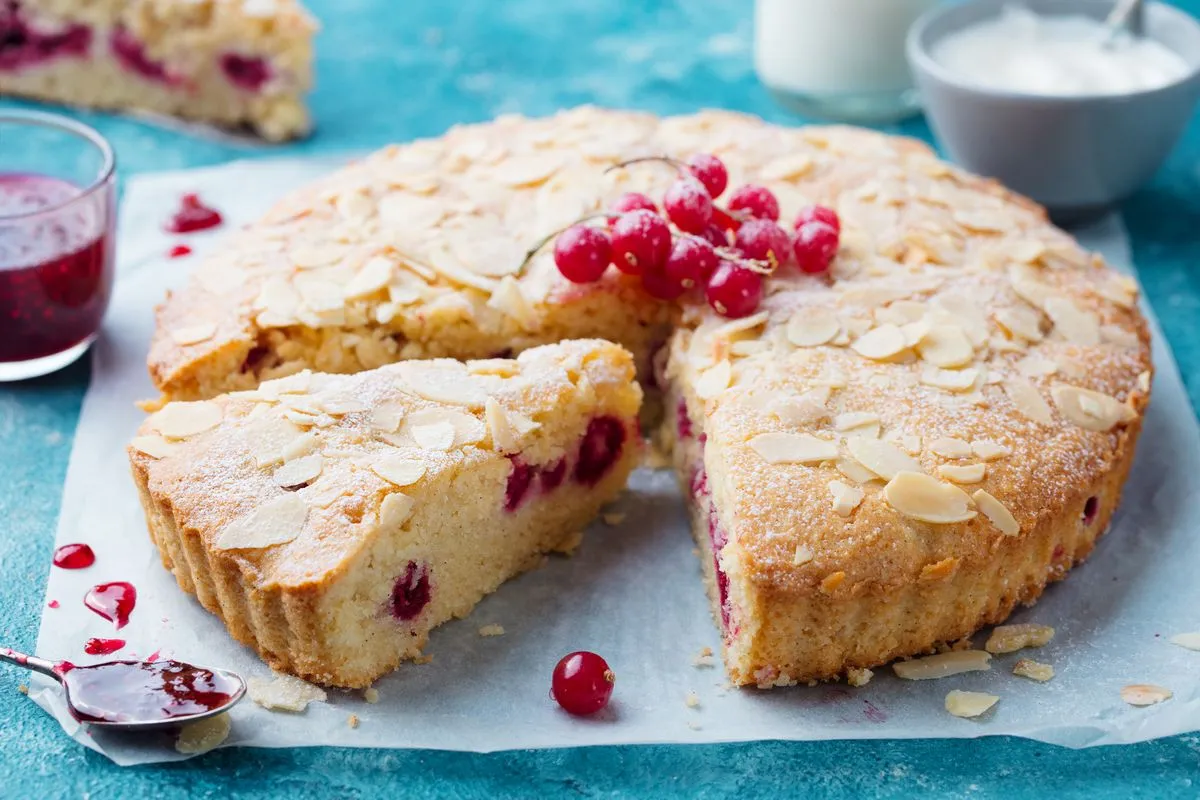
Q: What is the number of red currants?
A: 14